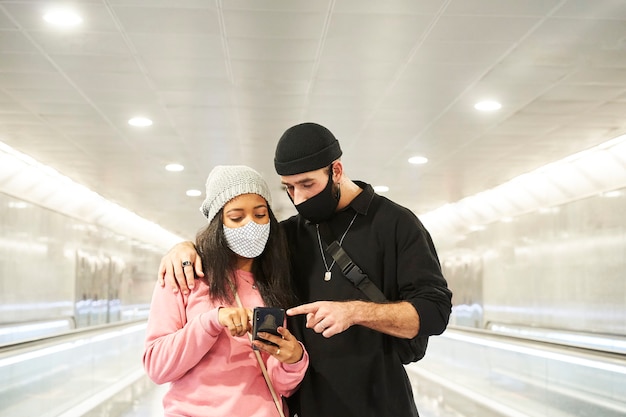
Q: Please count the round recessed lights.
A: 7